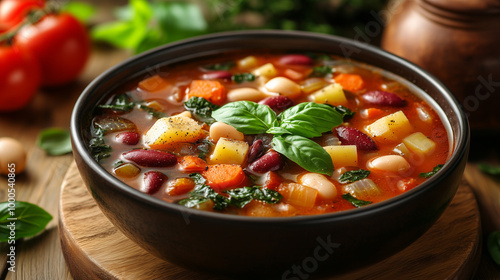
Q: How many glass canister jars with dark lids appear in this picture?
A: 0